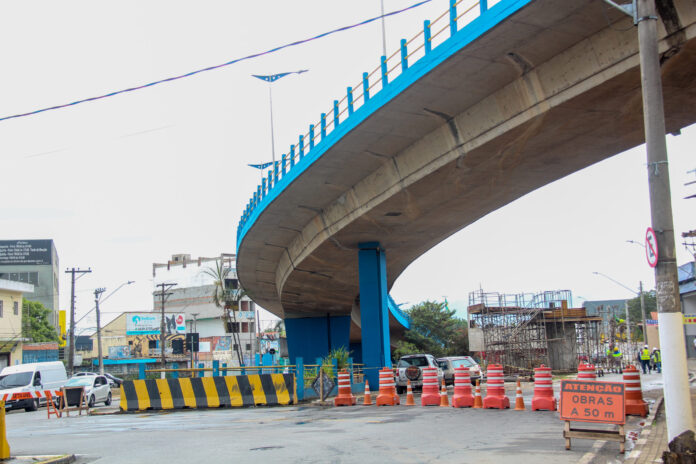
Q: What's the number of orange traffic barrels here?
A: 8